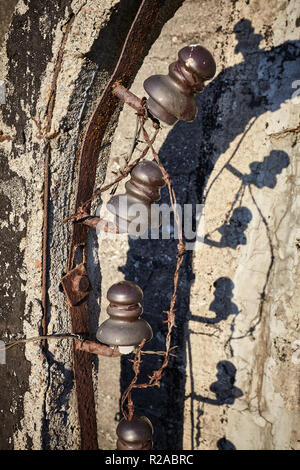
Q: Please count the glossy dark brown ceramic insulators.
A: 4